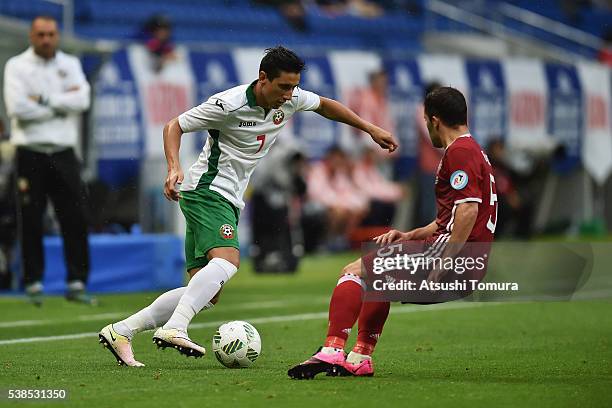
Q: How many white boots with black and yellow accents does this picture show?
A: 2